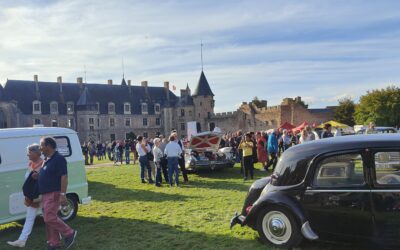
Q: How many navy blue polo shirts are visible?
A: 1